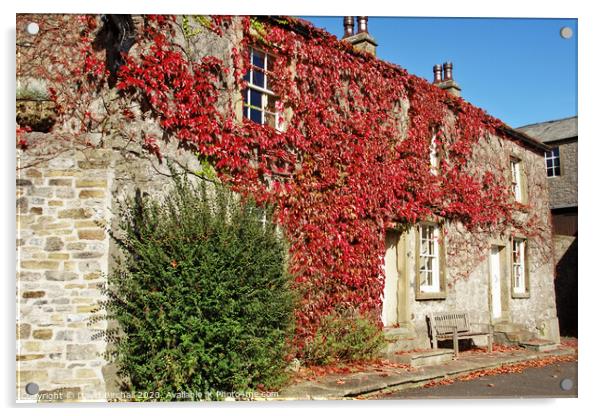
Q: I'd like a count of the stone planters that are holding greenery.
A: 0